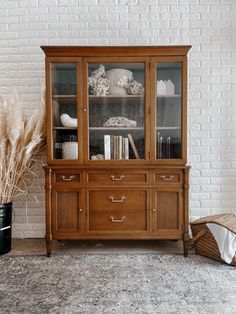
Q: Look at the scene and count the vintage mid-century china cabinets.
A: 1